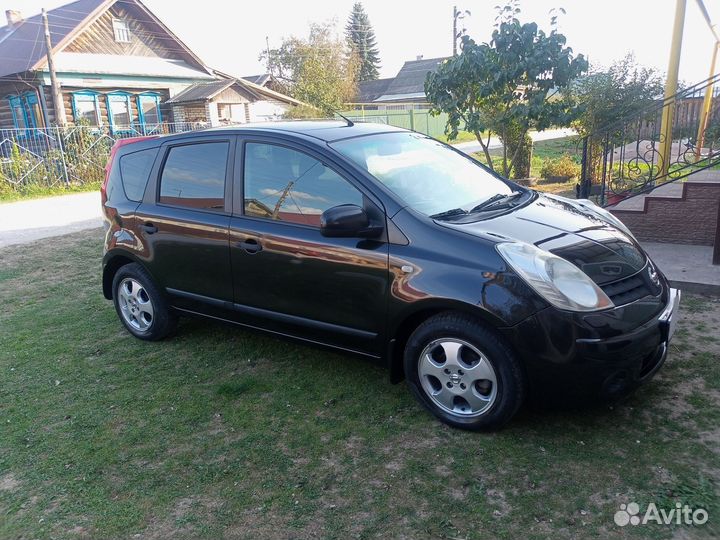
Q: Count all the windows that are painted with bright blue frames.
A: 5